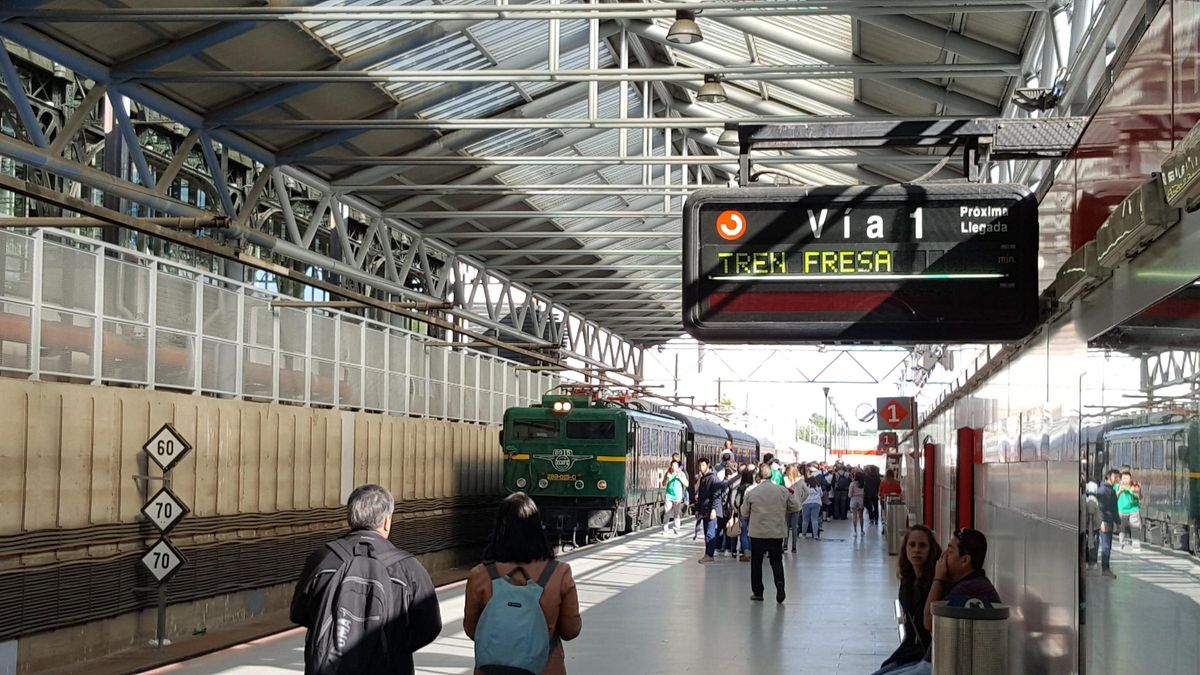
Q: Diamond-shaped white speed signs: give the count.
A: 3